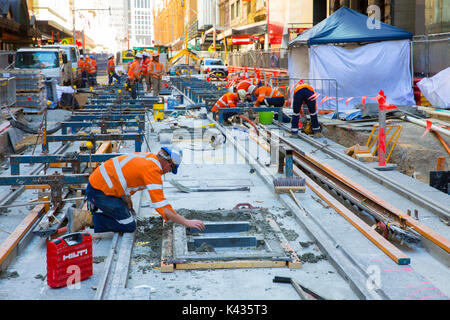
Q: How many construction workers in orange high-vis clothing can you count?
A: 12